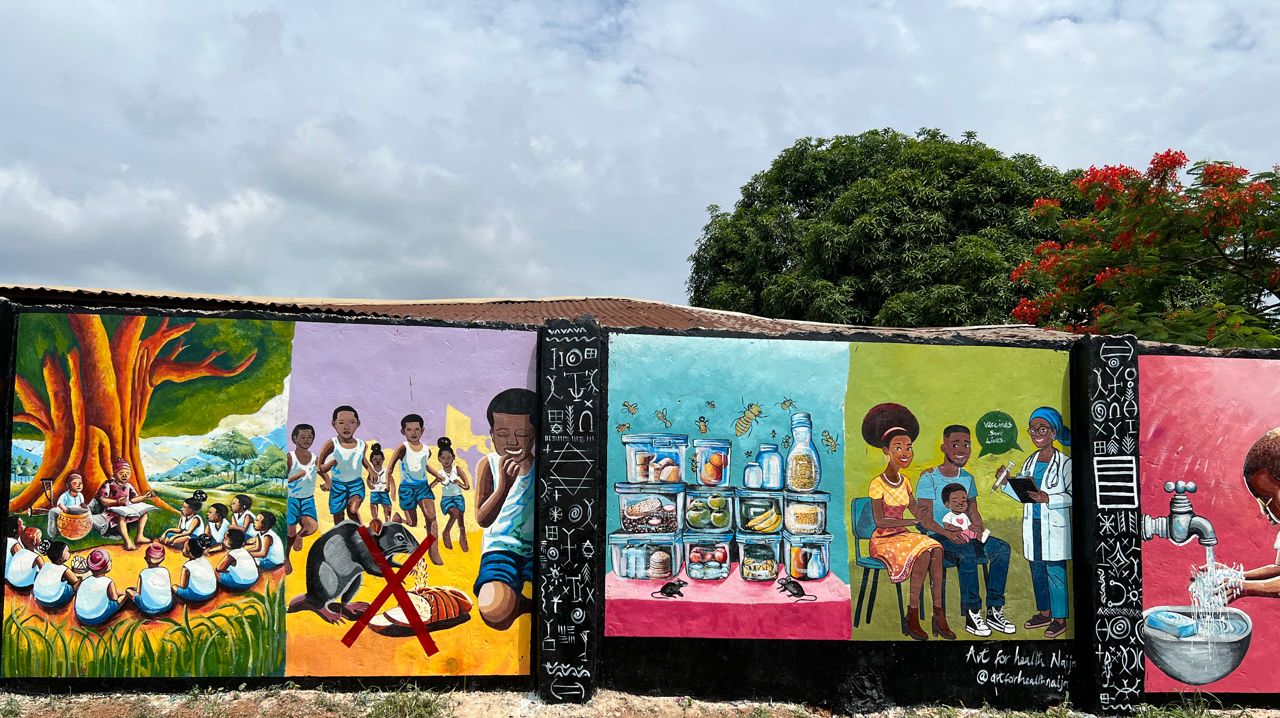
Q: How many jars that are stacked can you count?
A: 13